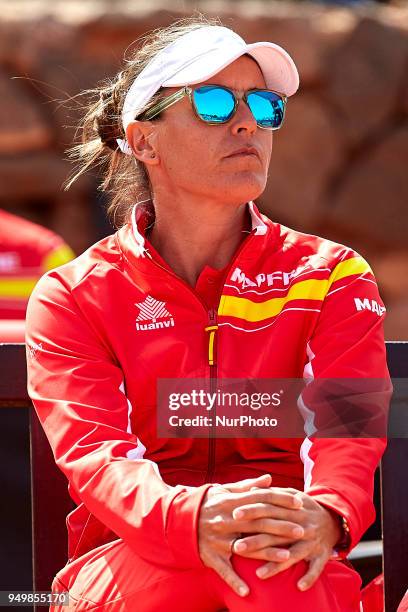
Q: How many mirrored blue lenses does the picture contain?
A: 2